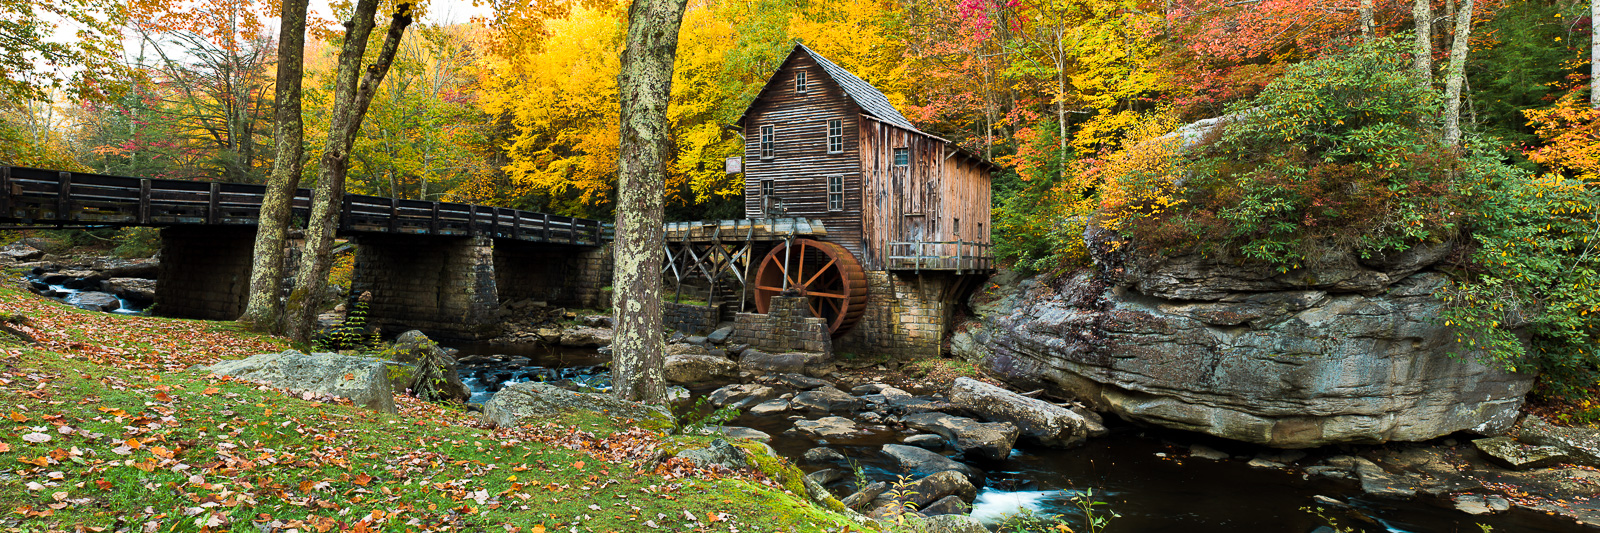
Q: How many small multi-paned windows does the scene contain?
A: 6